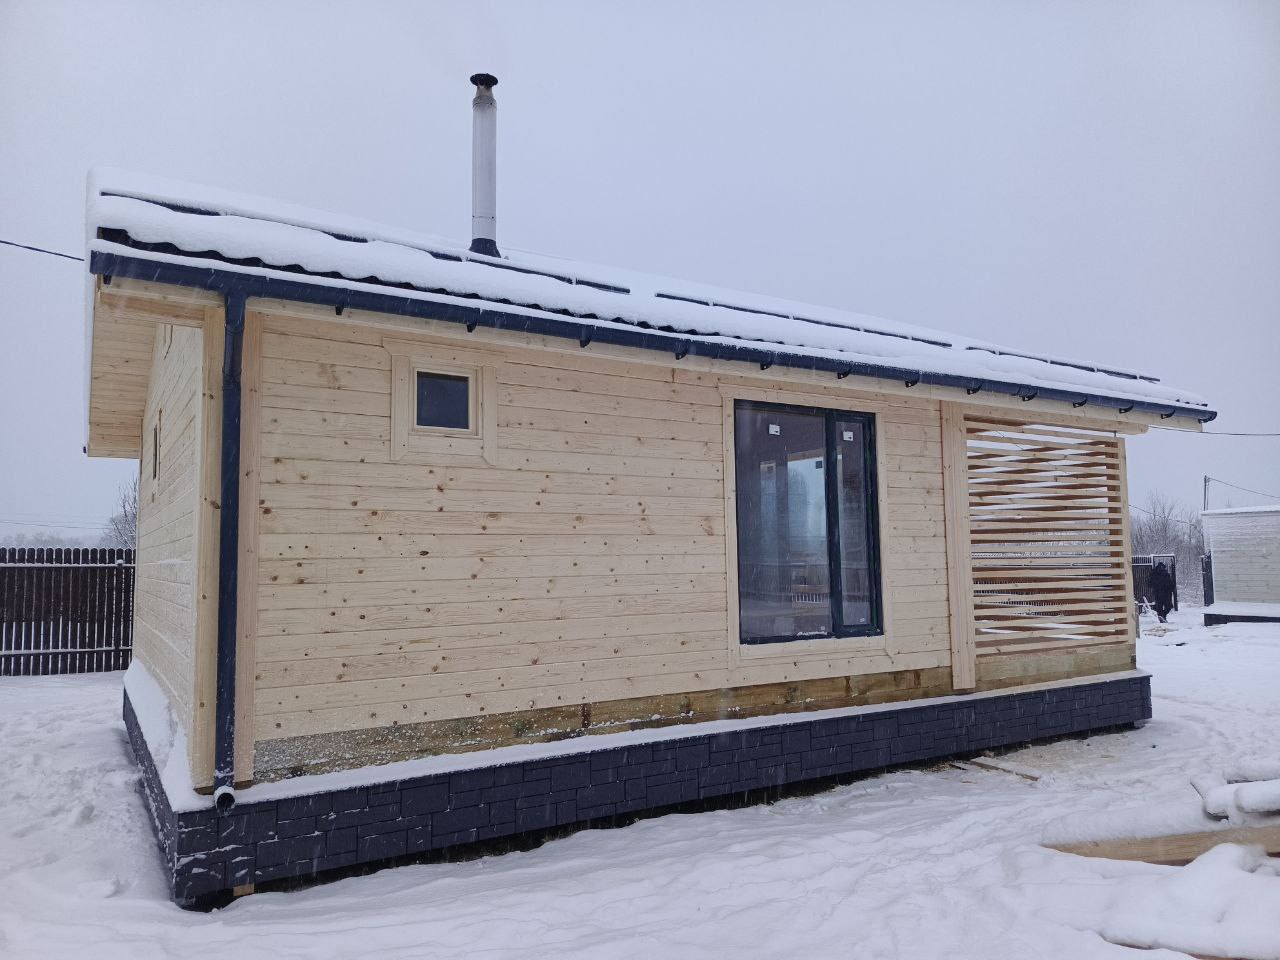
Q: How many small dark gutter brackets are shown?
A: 14